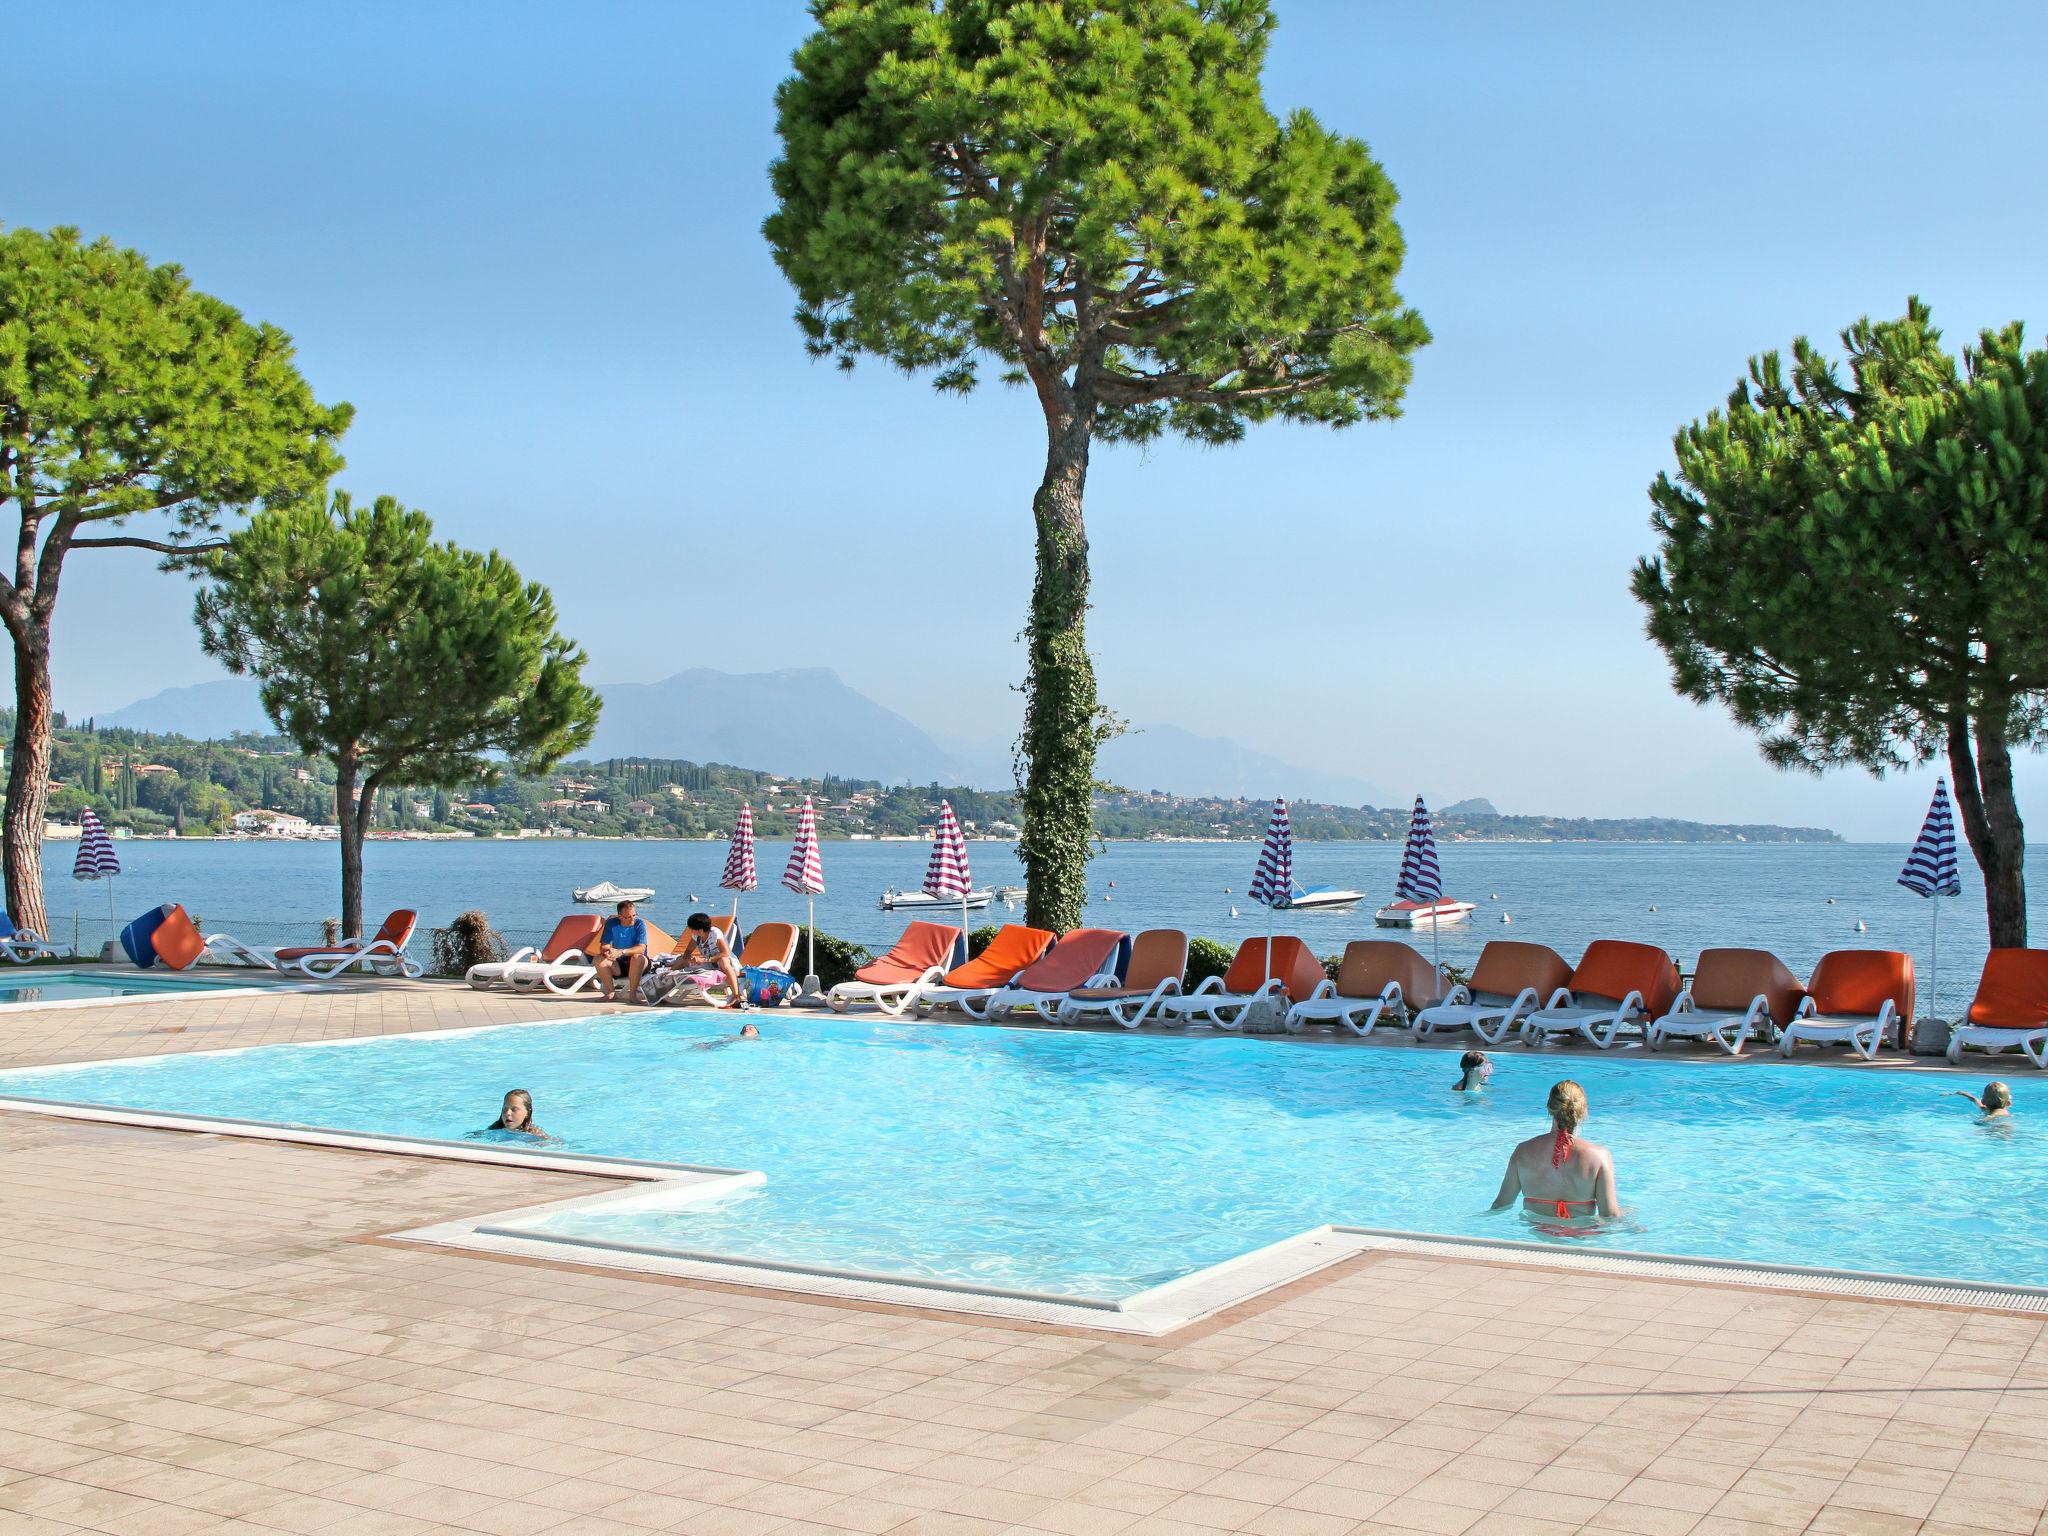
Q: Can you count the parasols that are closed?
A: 7